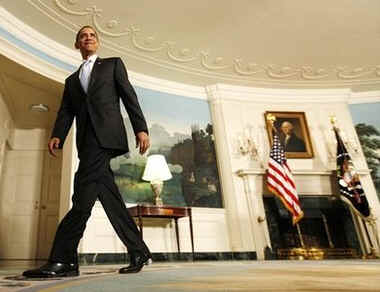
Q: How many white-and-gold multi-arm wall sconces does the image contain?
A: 2